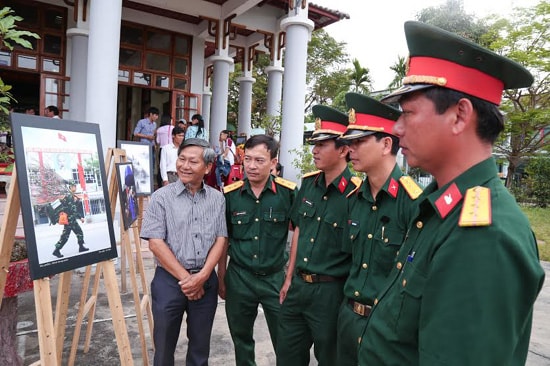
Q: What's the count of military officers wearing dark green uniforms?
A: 4